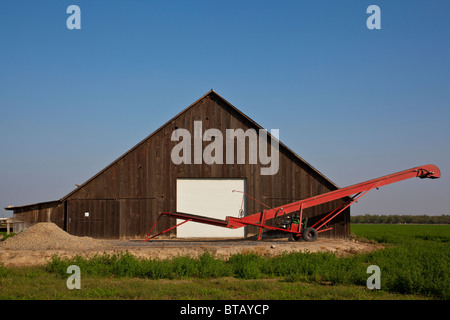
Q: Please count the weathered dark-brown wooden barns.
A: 1